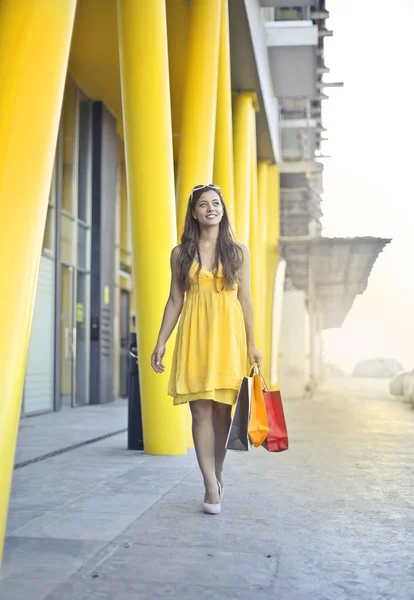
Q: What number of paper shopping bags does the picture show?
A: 3